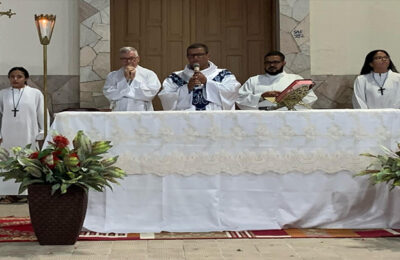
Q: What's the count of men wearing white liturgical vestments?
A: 3